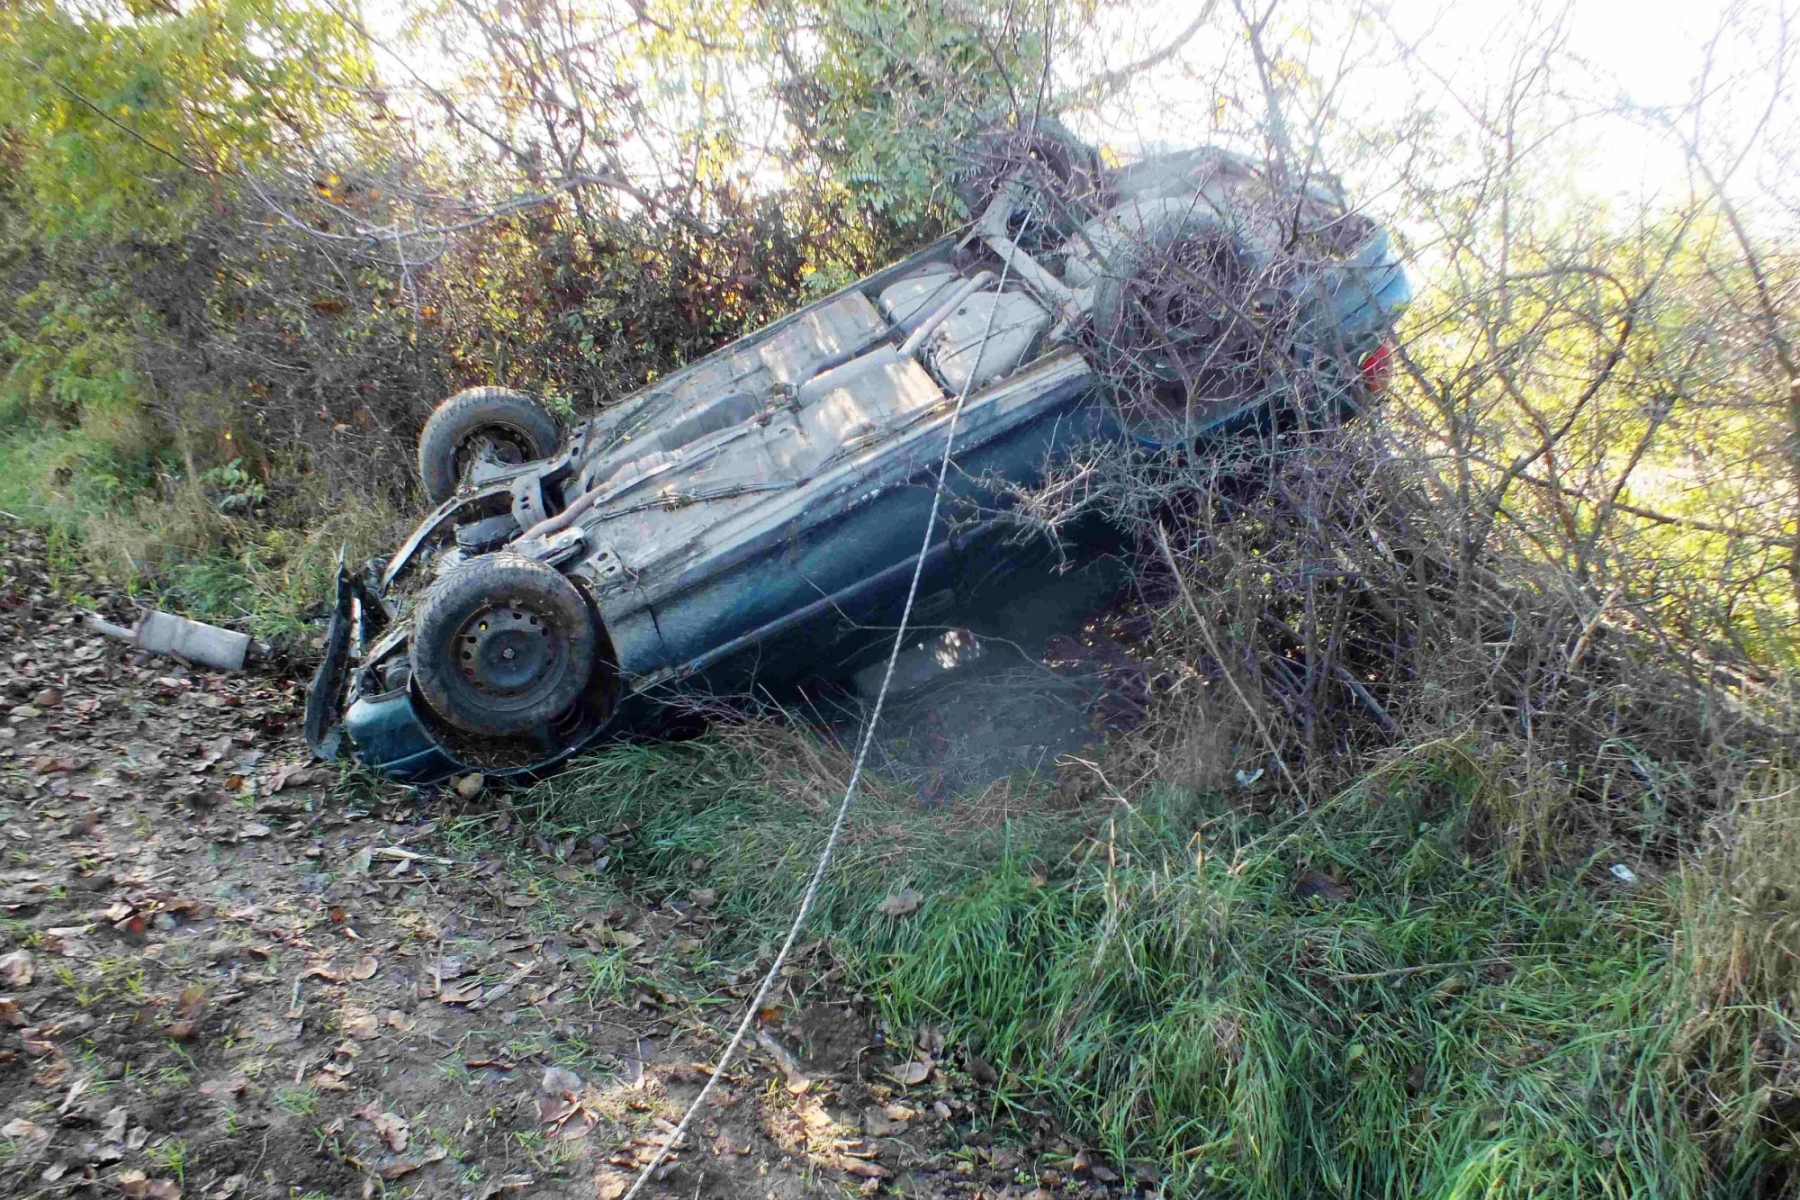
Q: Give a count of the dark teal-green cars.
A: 1